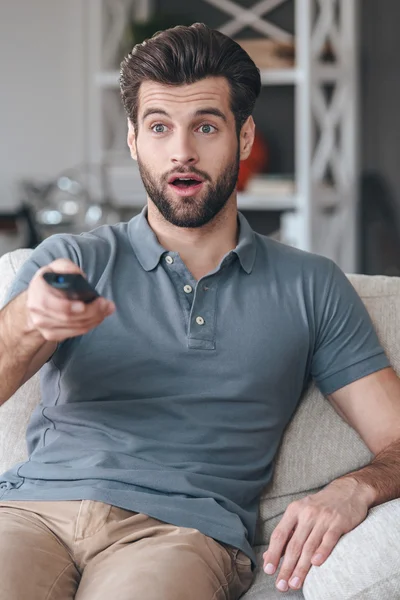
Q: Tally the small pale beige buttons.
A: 3